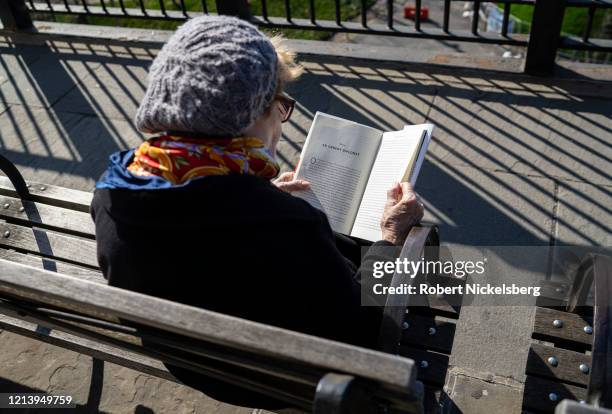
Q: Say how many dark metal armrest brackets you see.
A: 3